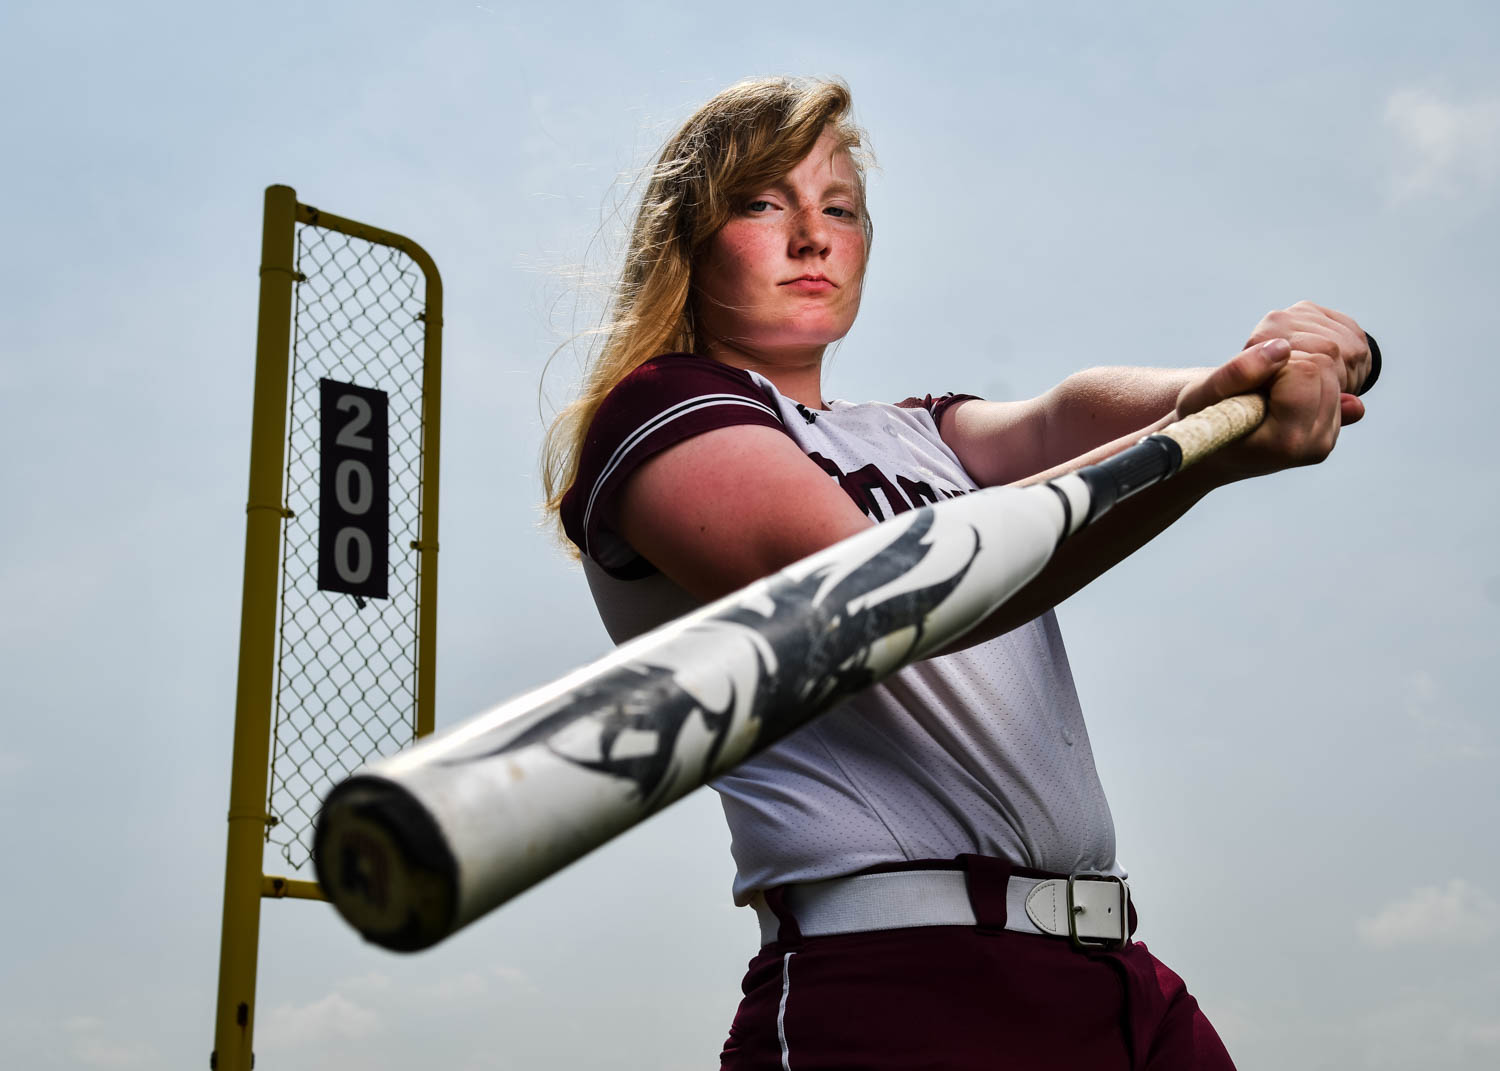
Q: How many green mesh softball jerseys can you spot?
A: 0